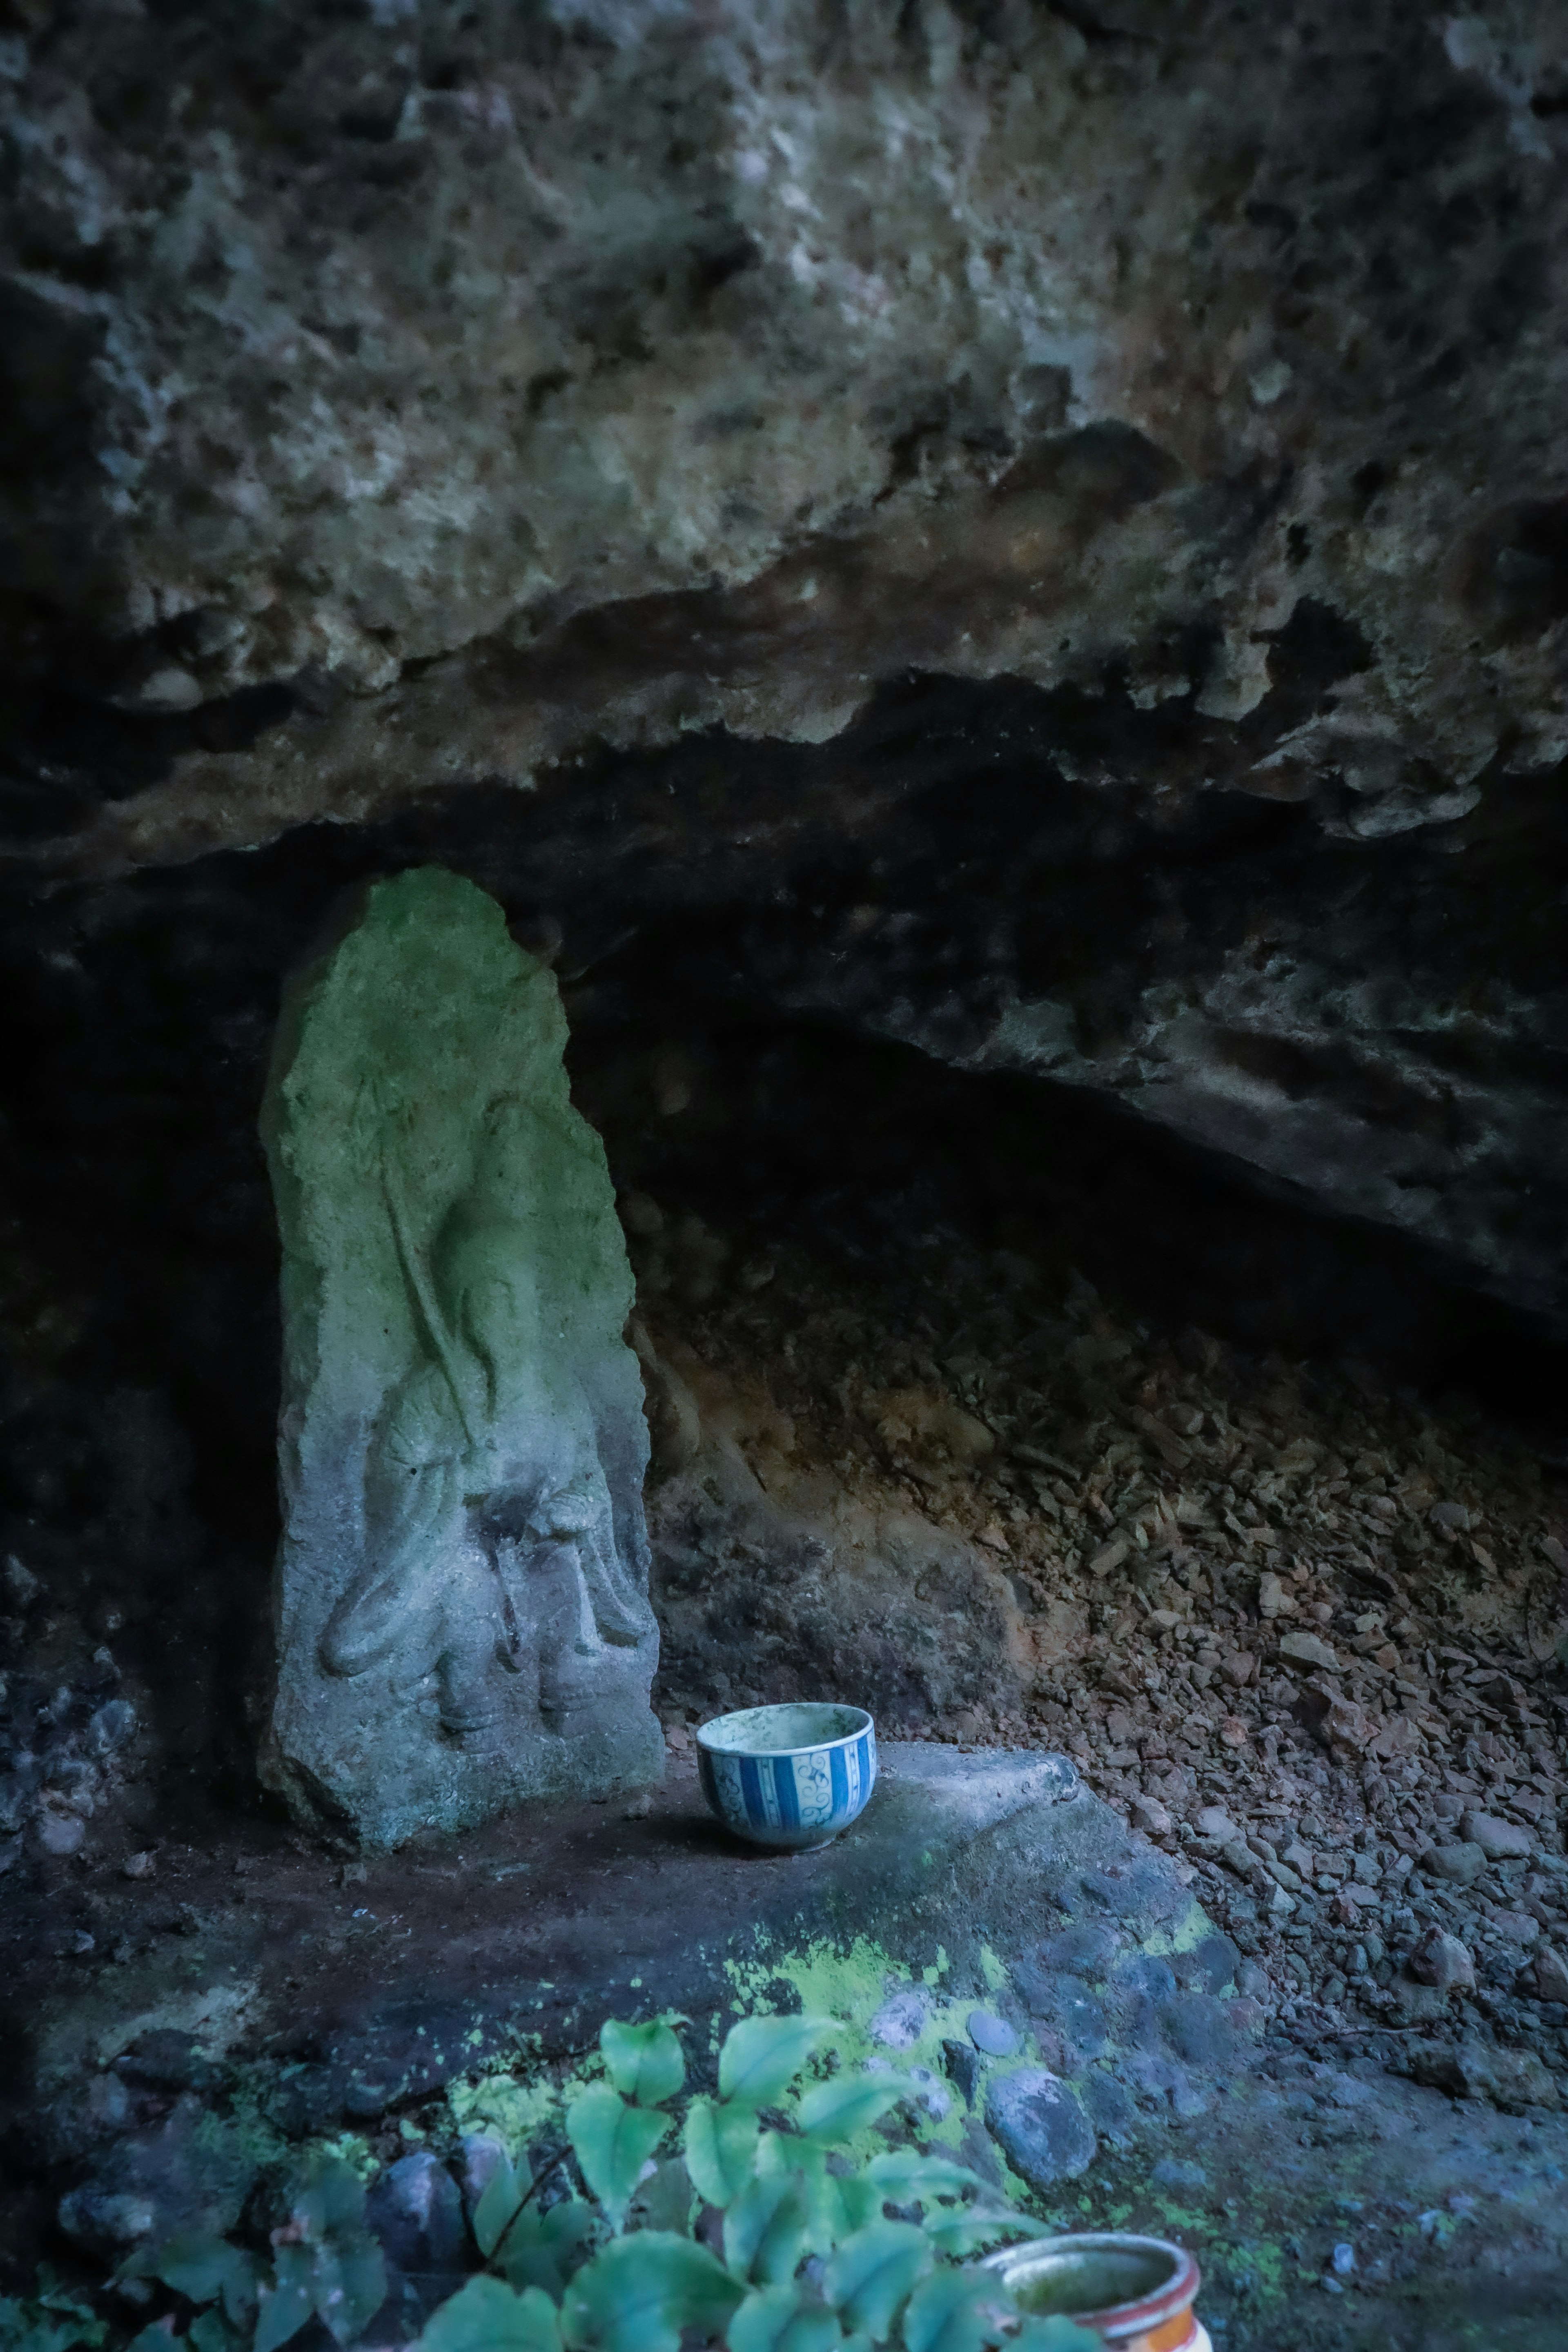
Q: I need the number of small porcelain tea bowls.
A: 1